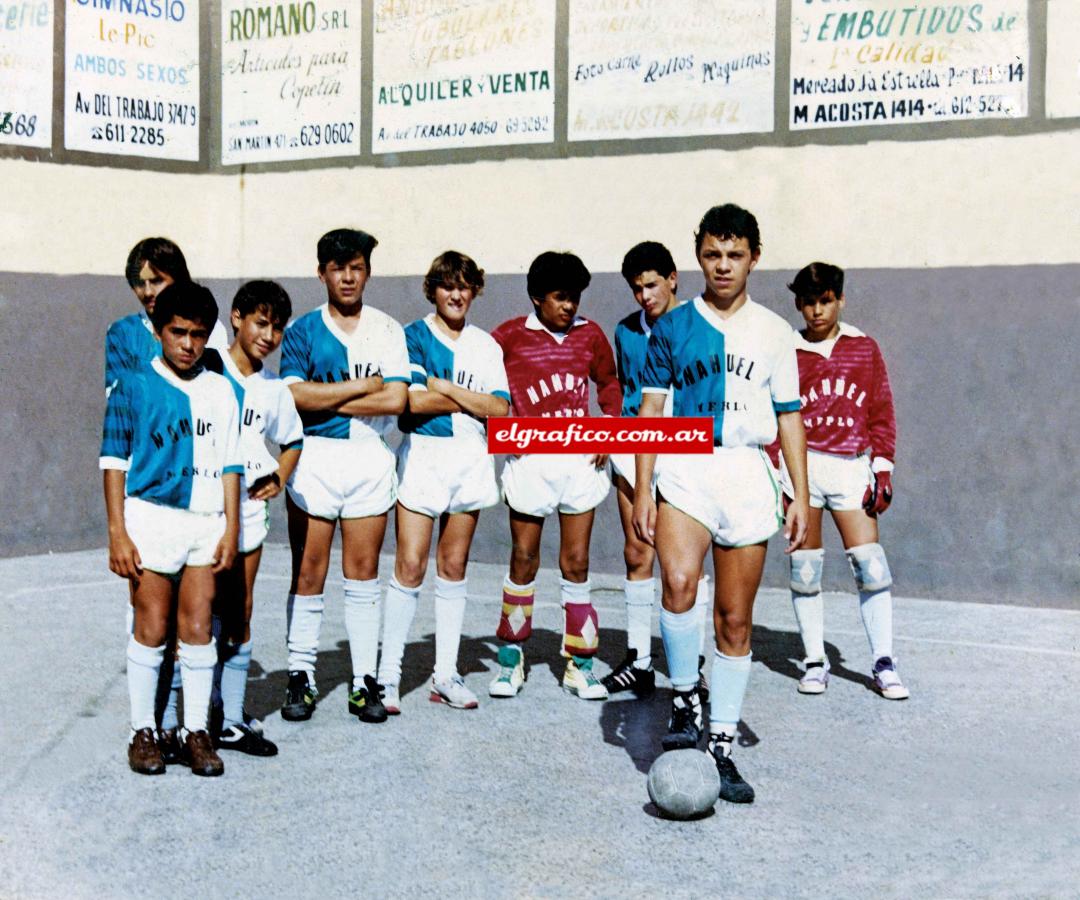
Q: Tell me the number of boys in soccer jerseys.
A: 9